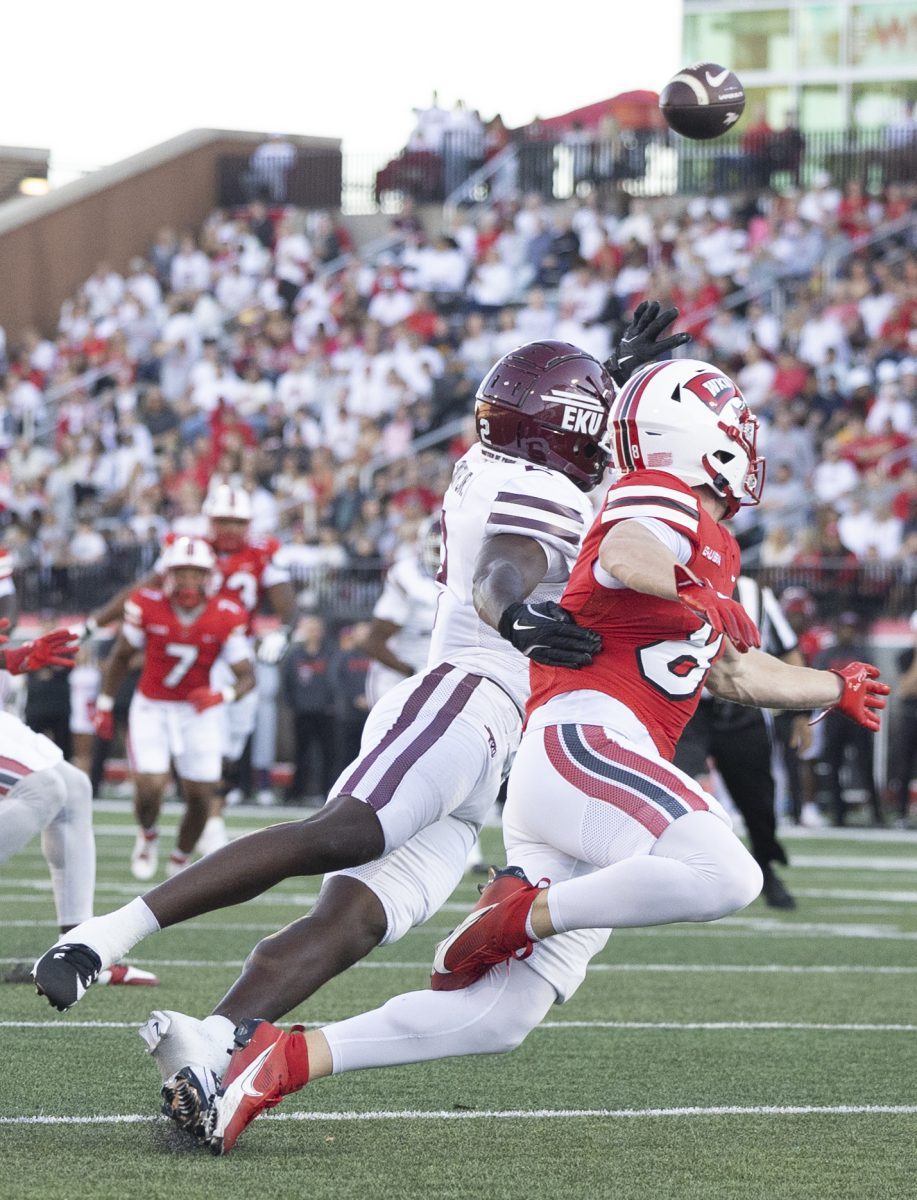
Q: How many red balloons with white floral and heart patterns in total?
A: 0